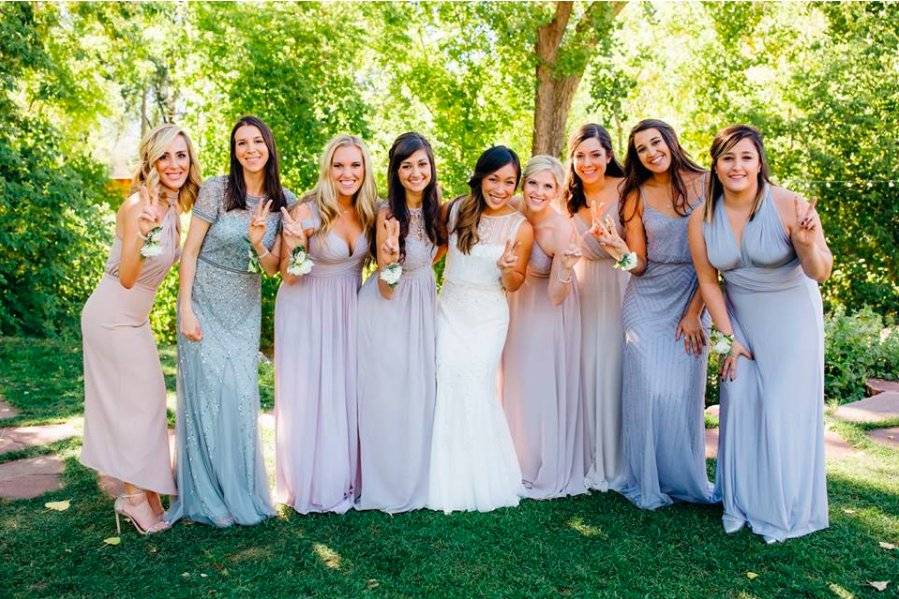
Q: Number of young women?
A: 9